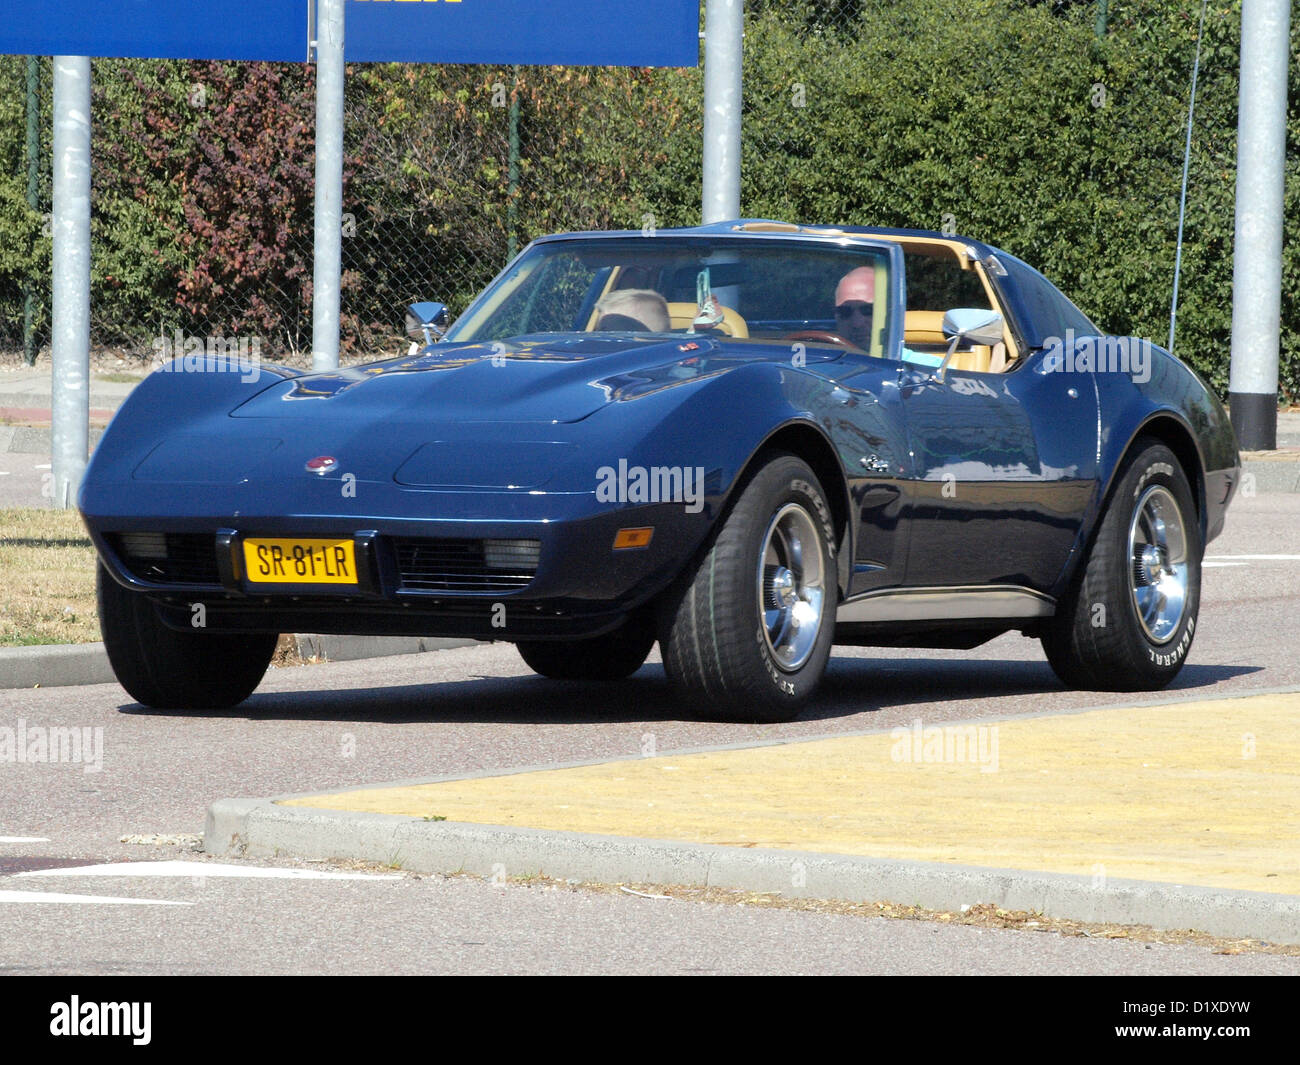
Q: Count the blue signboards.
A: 2